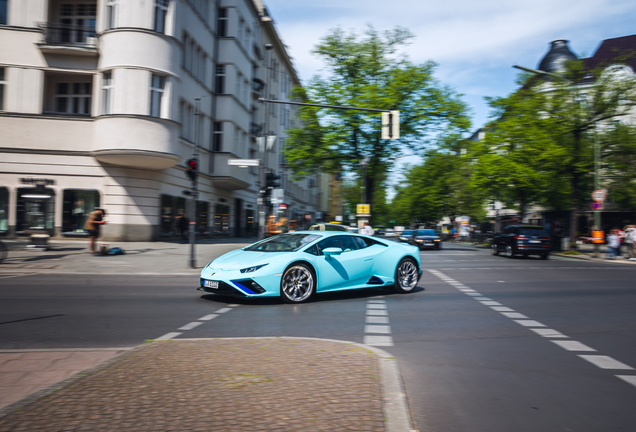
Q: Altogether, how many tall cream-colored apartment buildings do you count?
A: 1